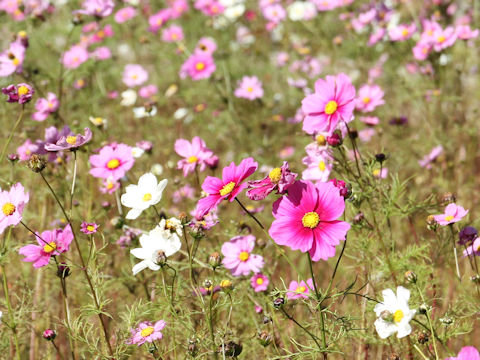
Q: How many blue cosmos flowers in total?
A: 0